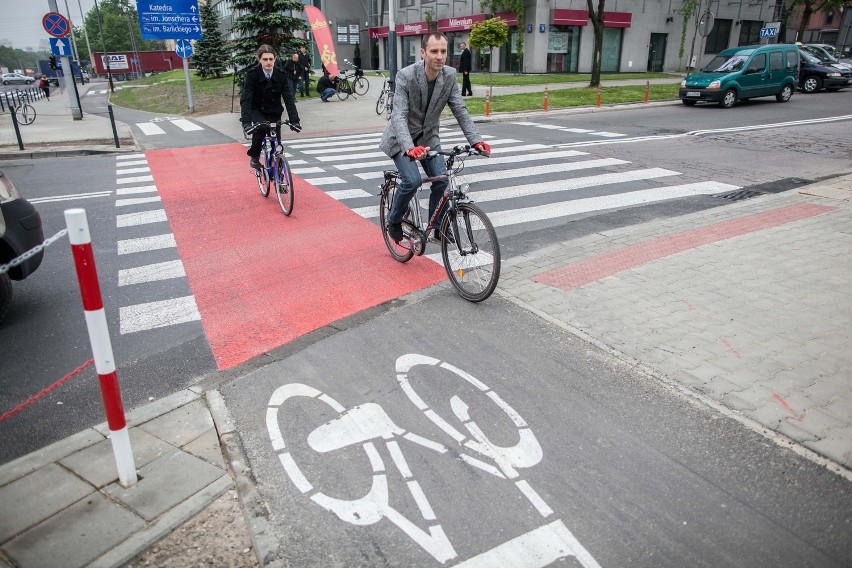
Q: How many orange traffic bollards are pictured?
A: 4